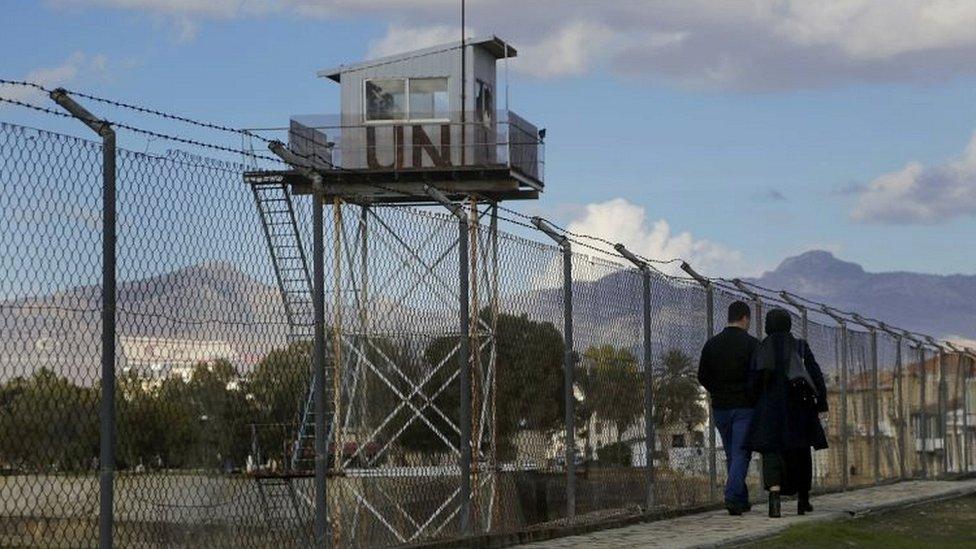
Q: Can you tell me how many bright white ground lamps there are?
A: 0